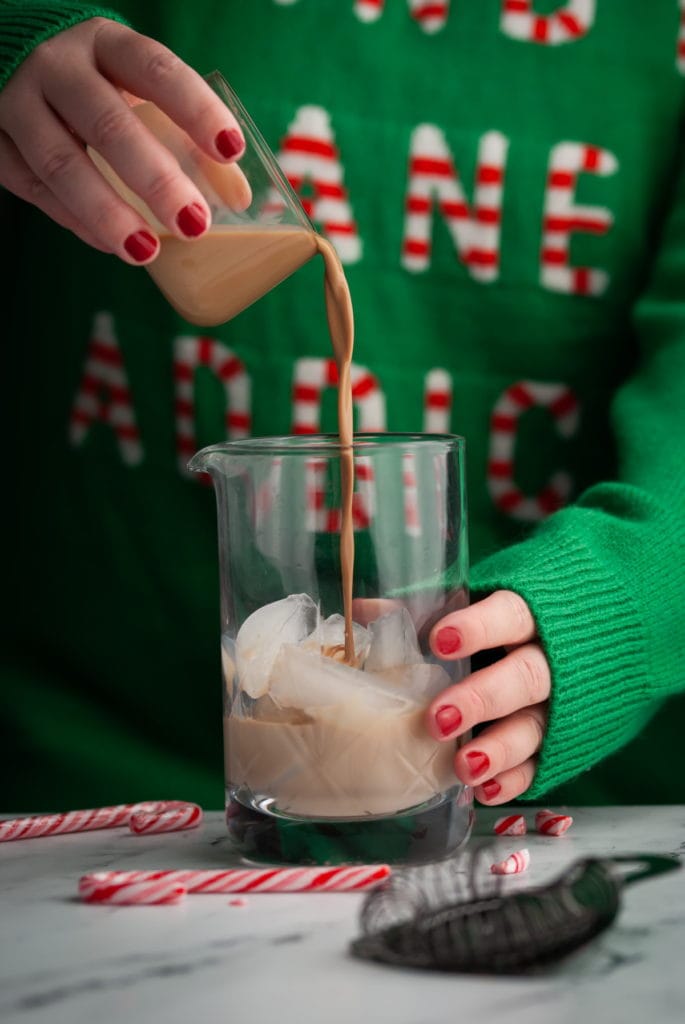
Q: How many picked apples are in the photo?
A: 0